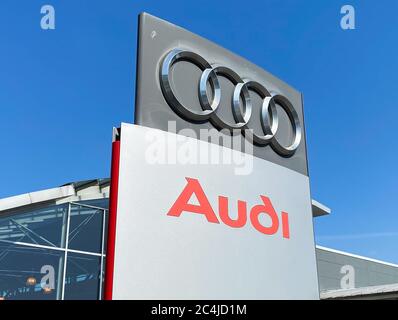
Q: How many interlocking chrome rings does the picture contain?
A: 4